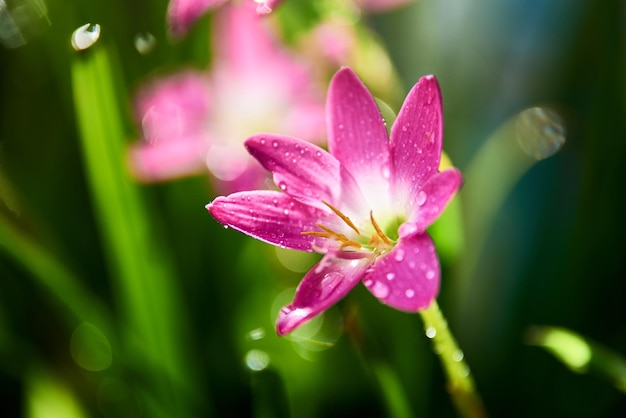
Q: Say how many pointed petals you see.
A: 7